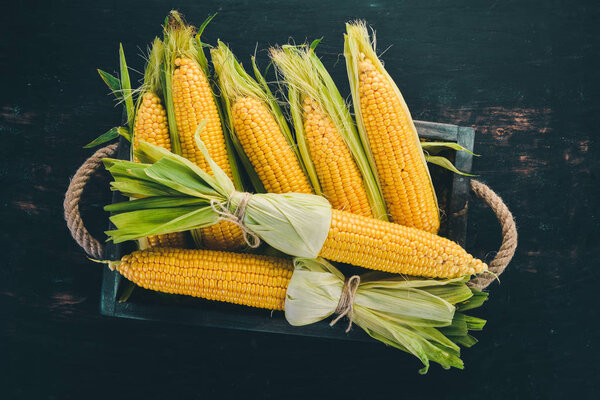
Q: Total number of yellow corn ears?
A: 7